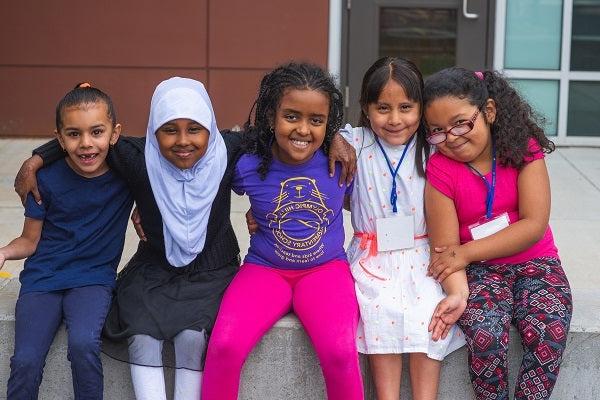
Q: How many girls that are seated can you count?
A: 5